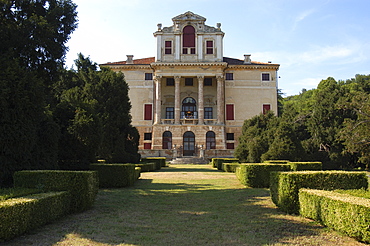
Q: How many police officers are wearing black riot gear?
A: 0